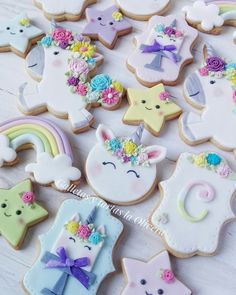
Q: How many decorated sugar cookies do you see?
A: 15